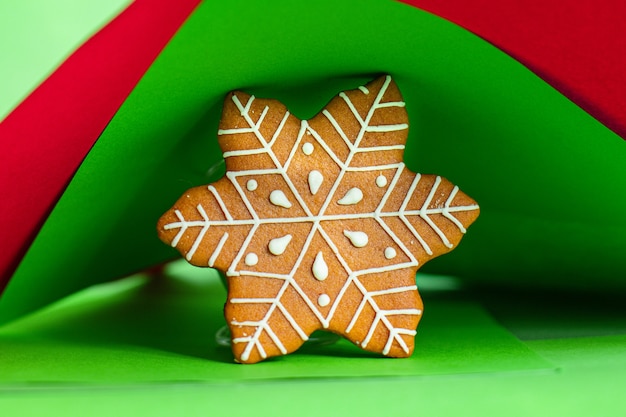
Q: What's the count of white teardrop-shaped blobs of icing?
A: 6